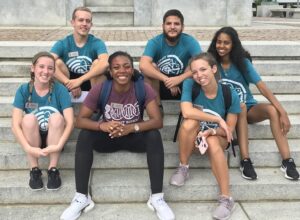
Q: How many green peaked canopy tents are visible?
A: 0